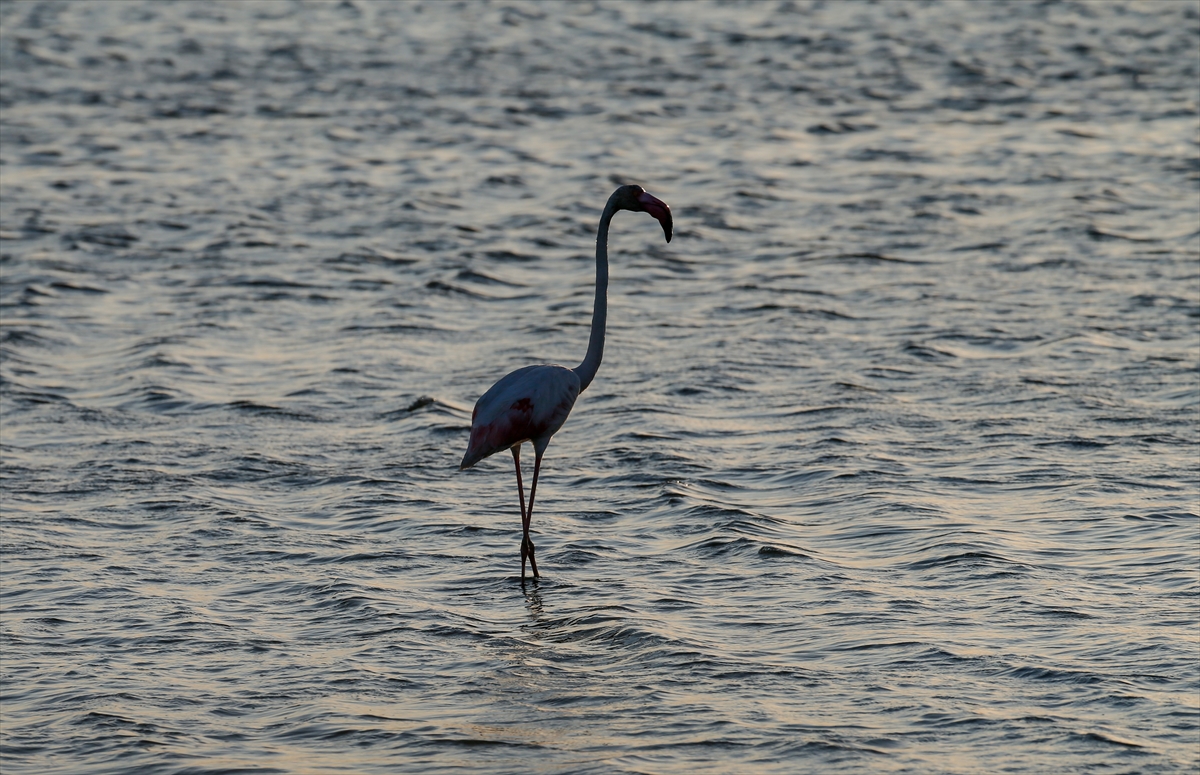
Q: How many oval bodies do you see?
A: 1